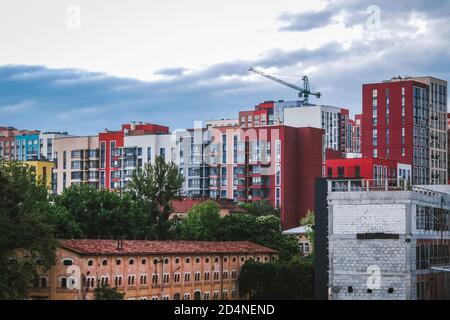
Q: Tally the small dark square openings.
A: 3